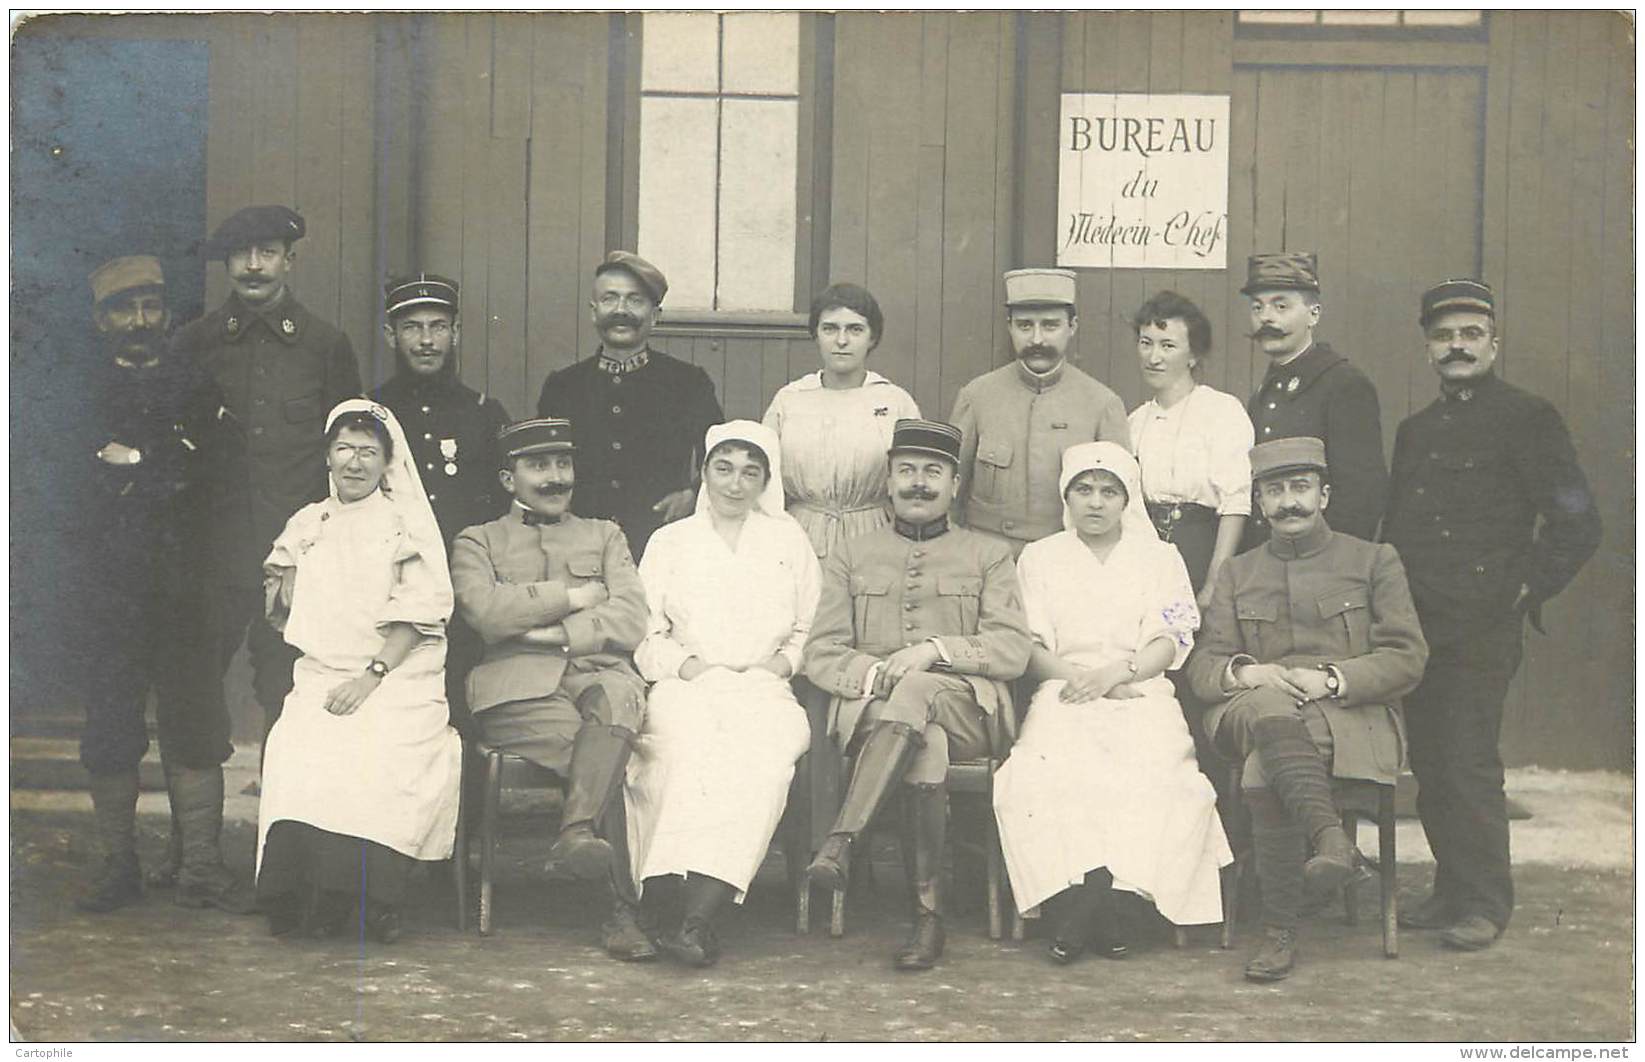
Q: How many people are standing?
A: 9